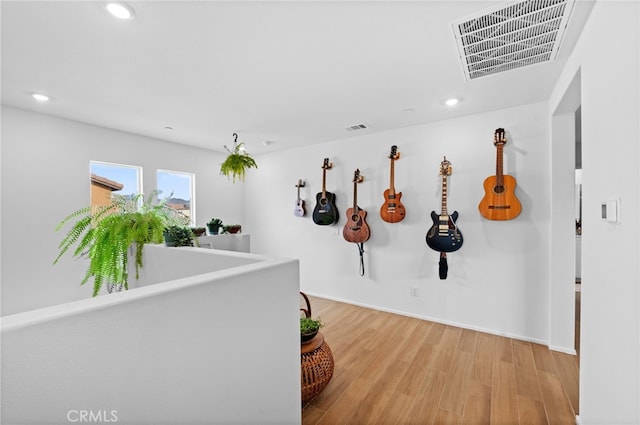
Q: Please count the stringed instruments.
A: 6